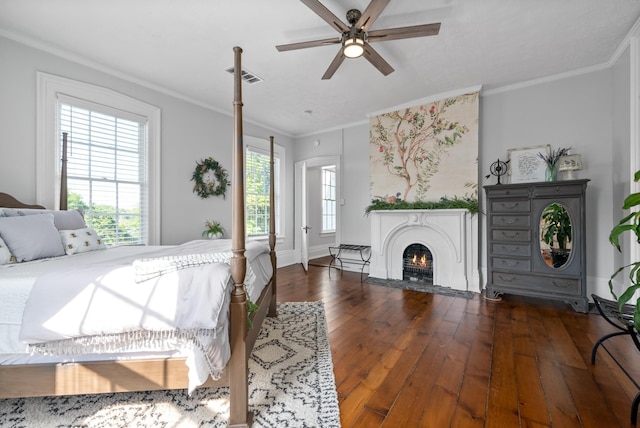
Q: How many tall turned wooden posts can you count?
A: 3